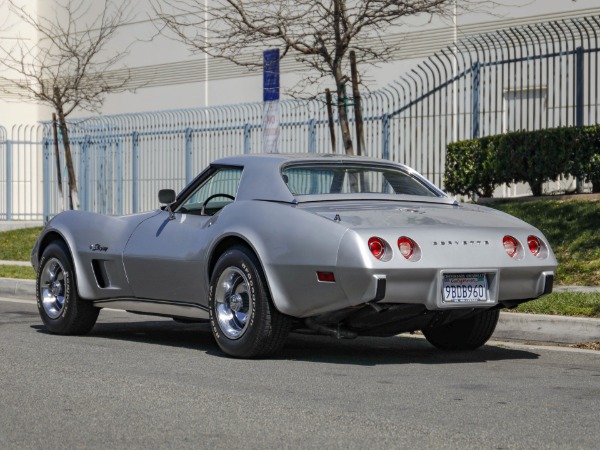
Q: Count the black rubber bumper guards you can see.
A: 2